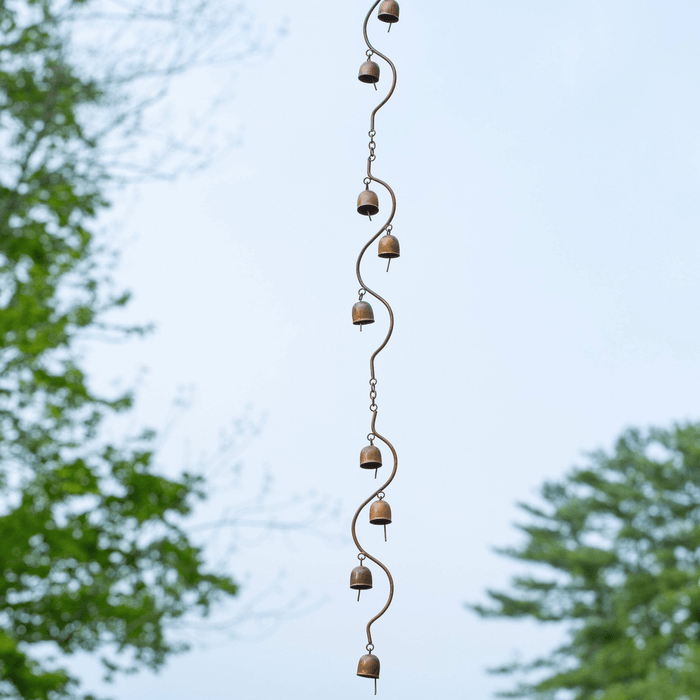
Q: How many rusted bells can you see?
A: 9